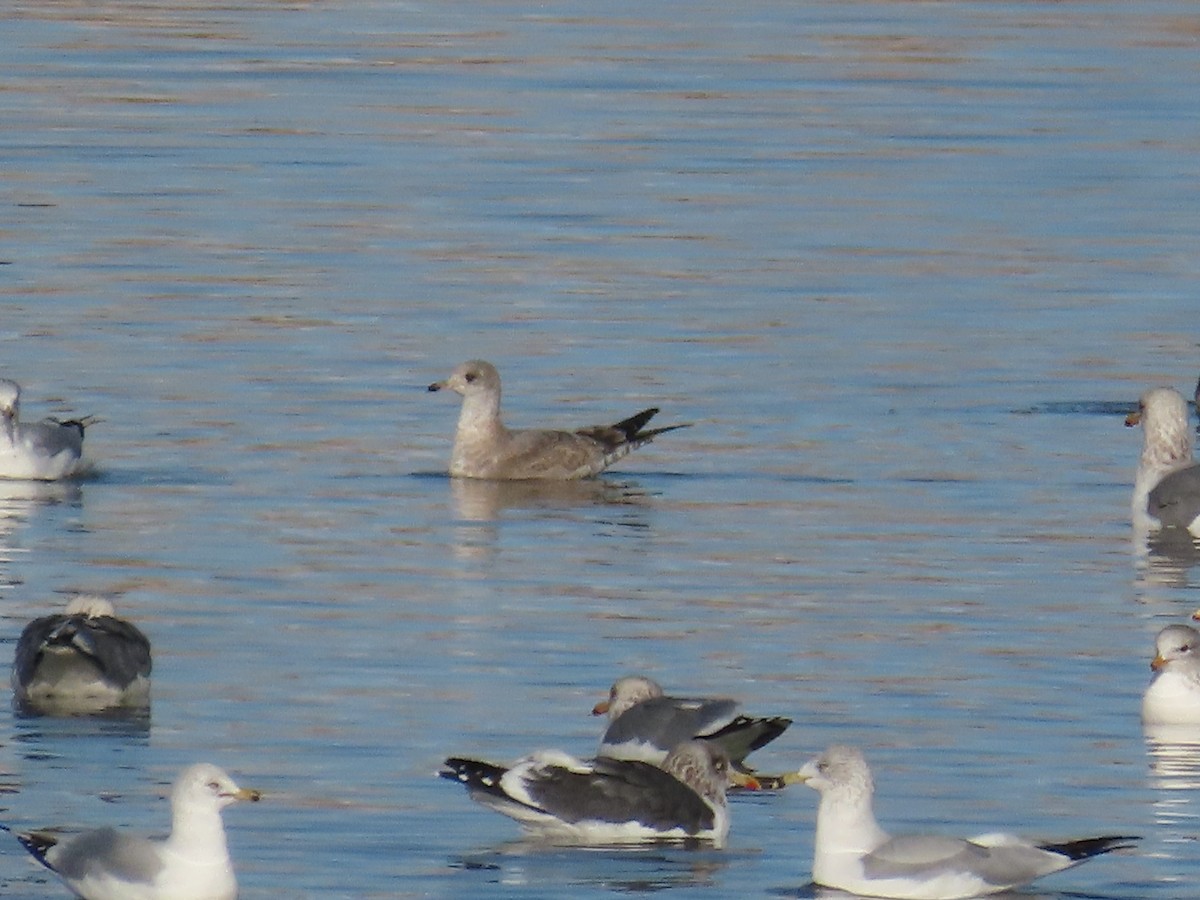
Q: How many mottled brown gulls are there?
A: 1